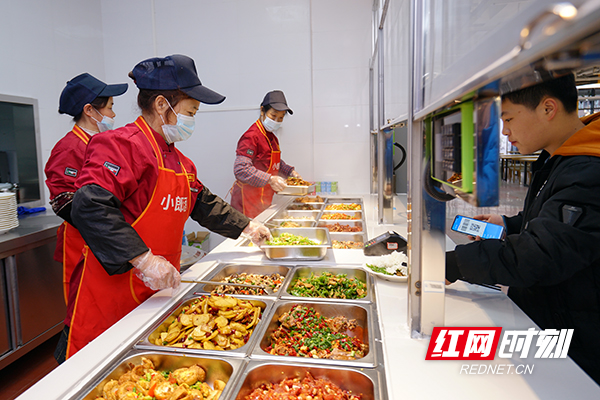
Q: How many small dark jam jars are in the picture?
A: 0